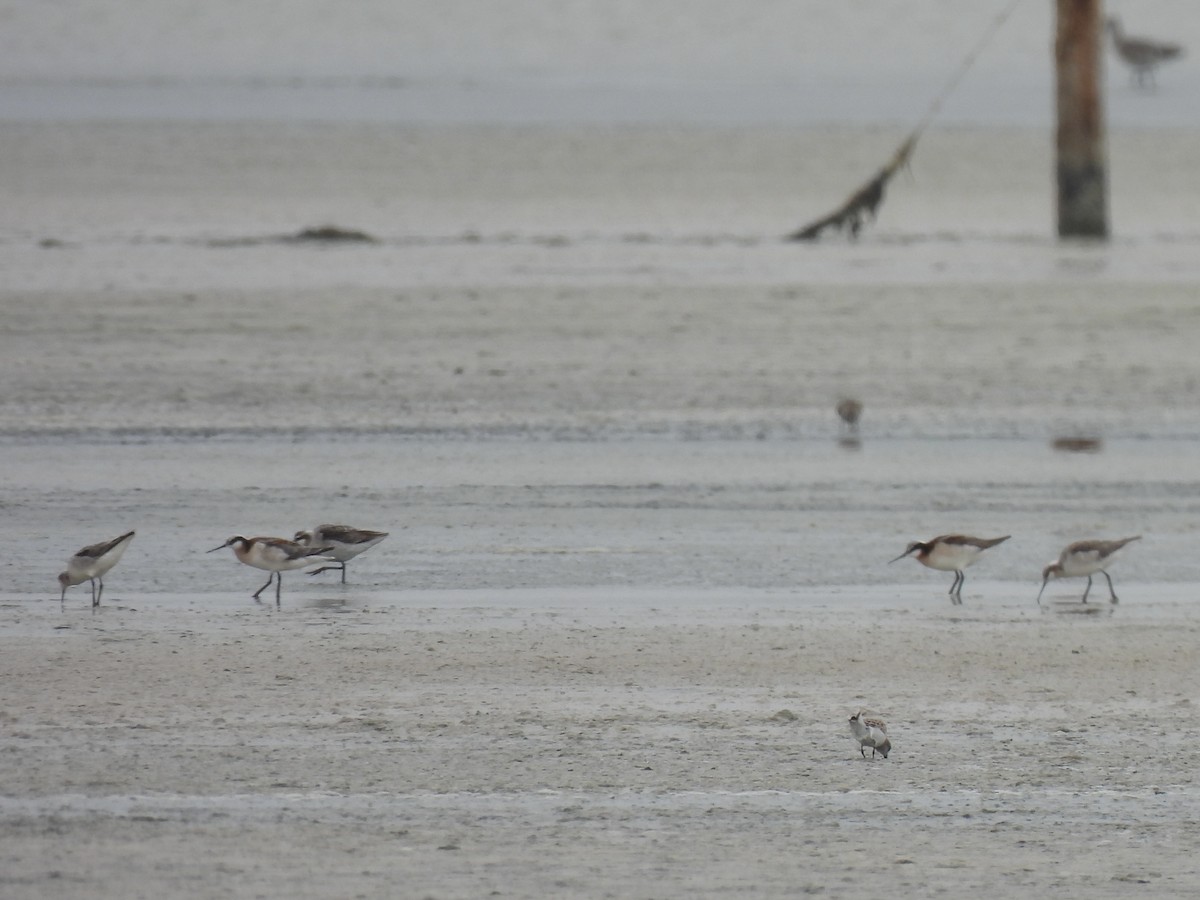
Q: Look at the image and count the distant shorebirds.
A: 2